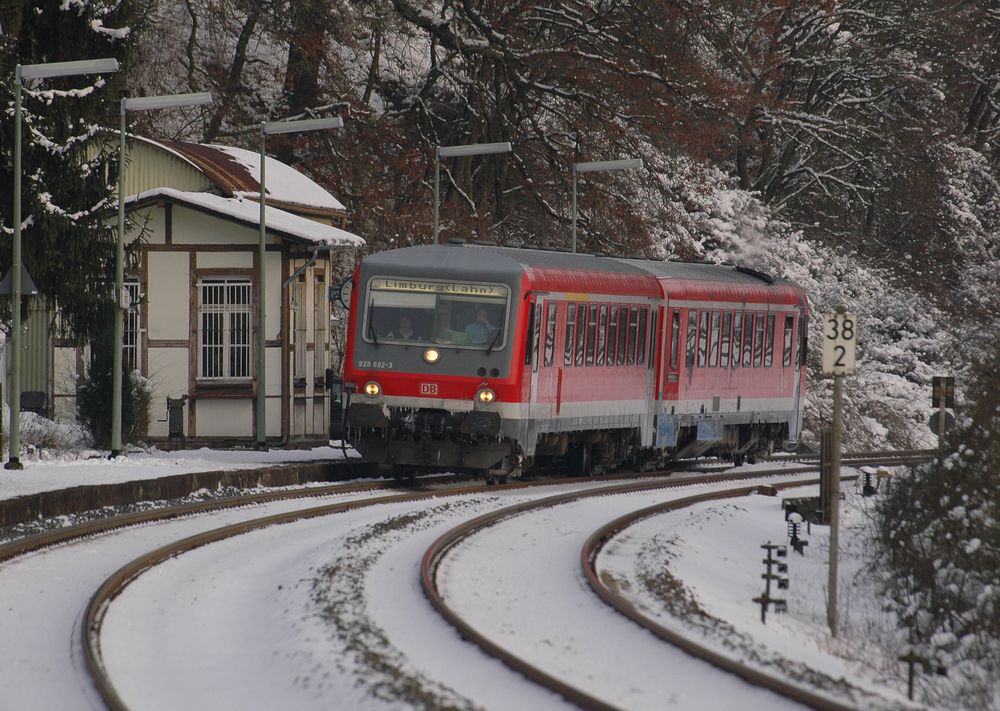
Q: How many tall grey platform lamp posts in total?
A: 5